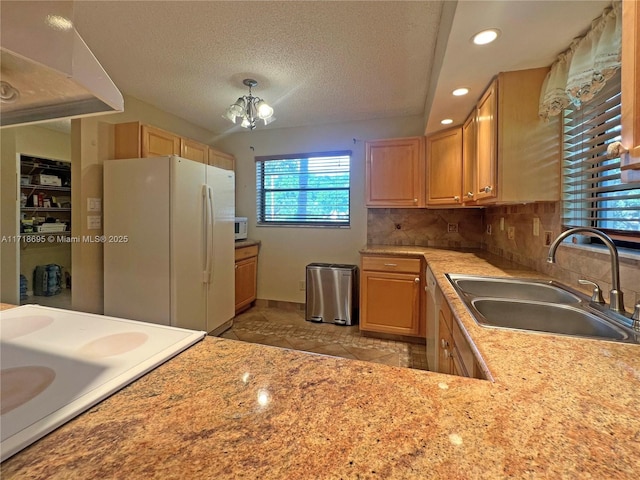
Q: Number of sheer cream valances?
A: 1